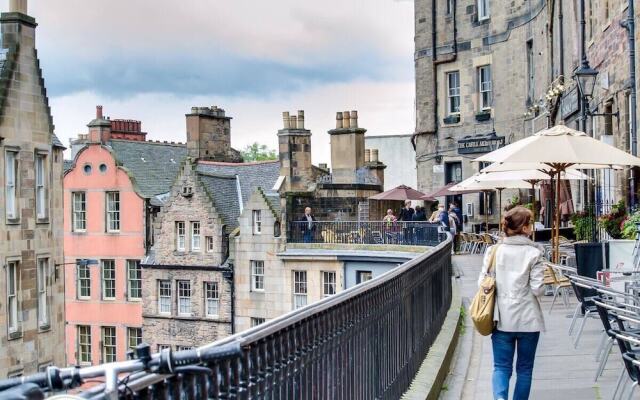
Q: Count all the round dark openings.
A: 2